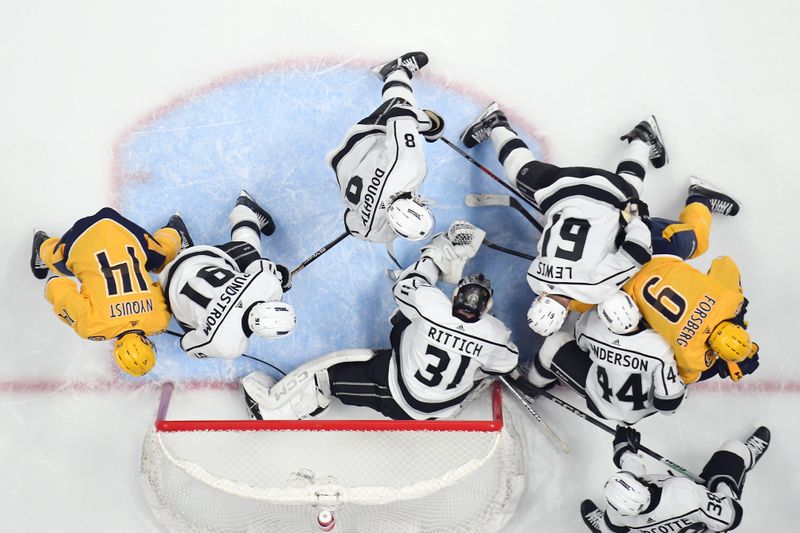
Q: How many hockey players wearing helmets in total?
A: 8